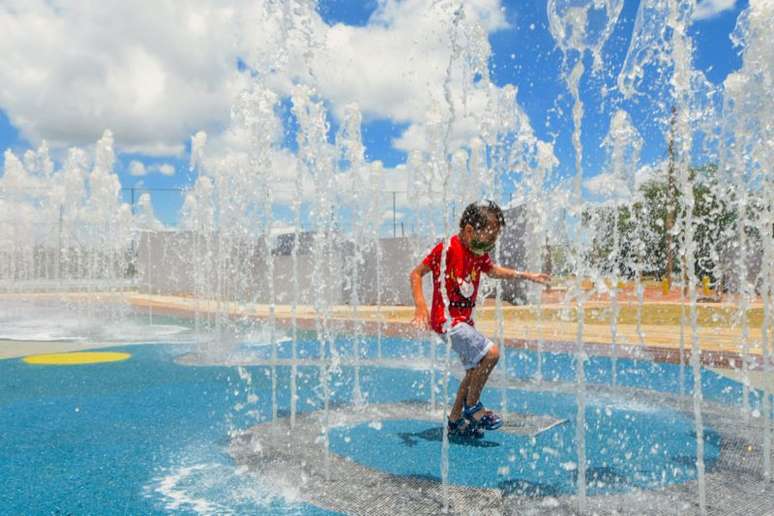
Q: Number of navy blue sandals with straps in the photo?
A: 2